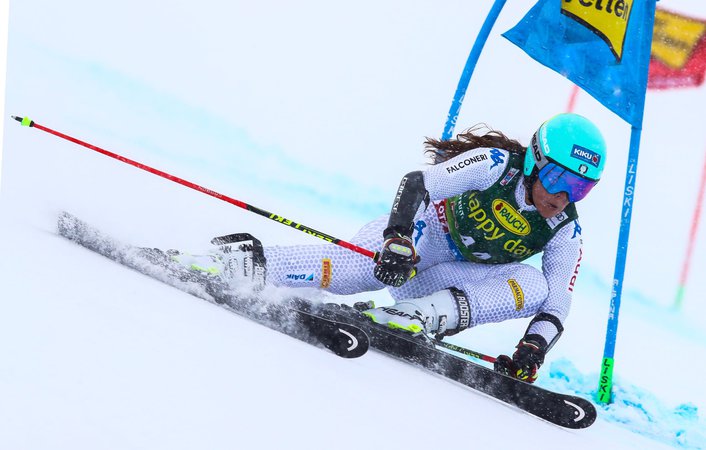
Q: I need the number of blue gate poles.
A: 2